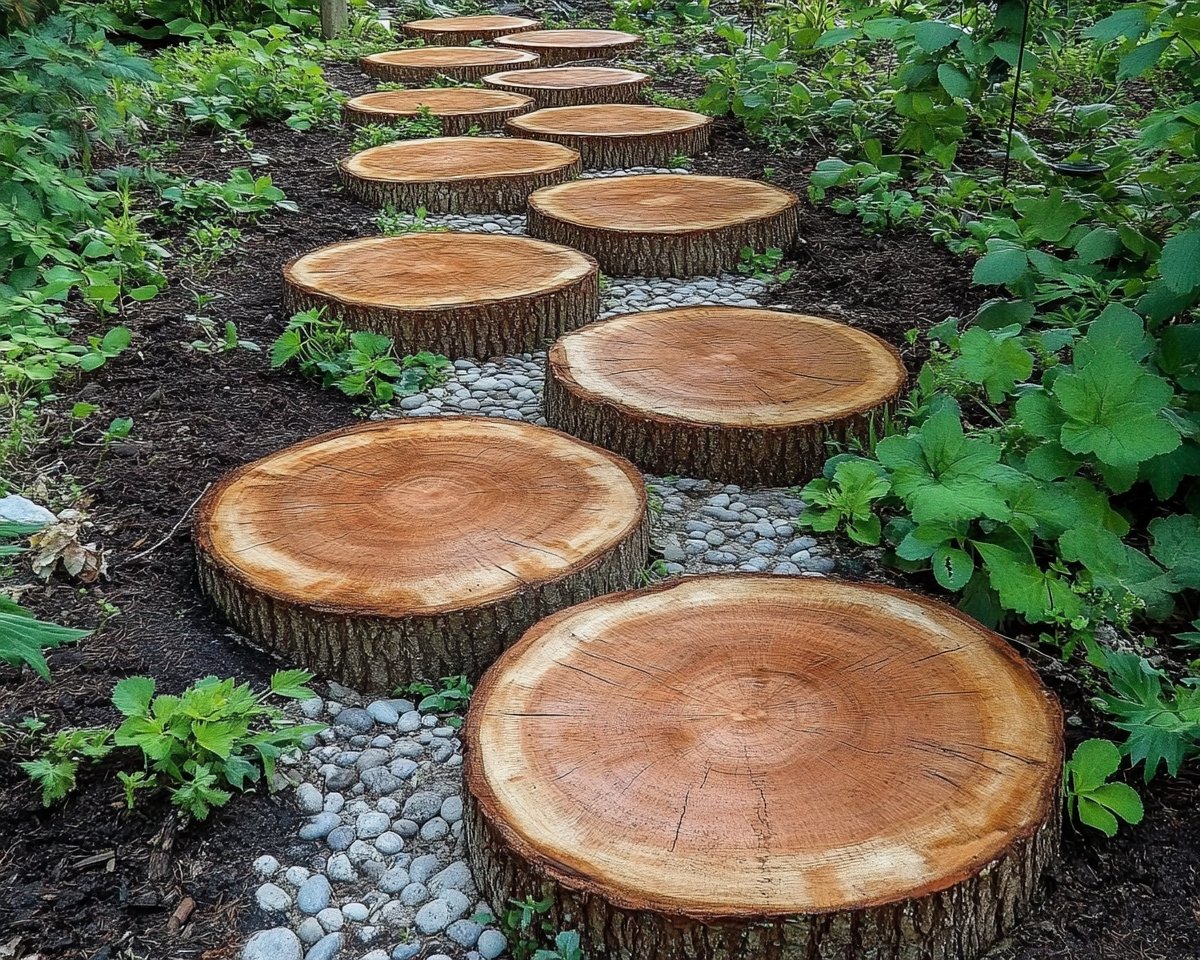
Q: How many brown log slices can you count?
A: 12